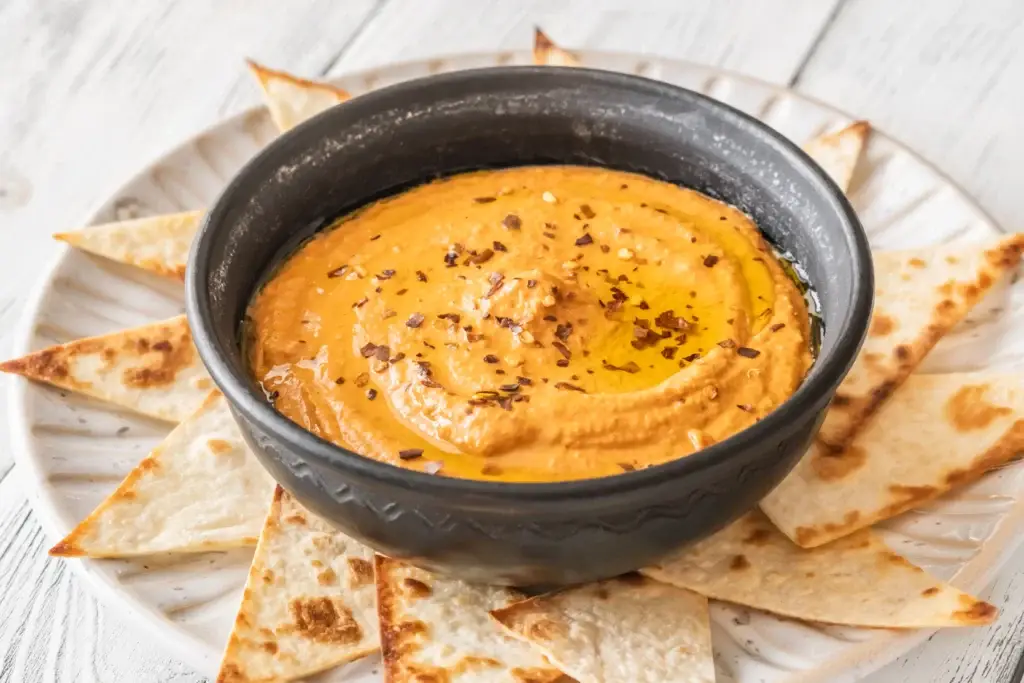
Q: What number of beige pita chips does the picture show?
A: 12